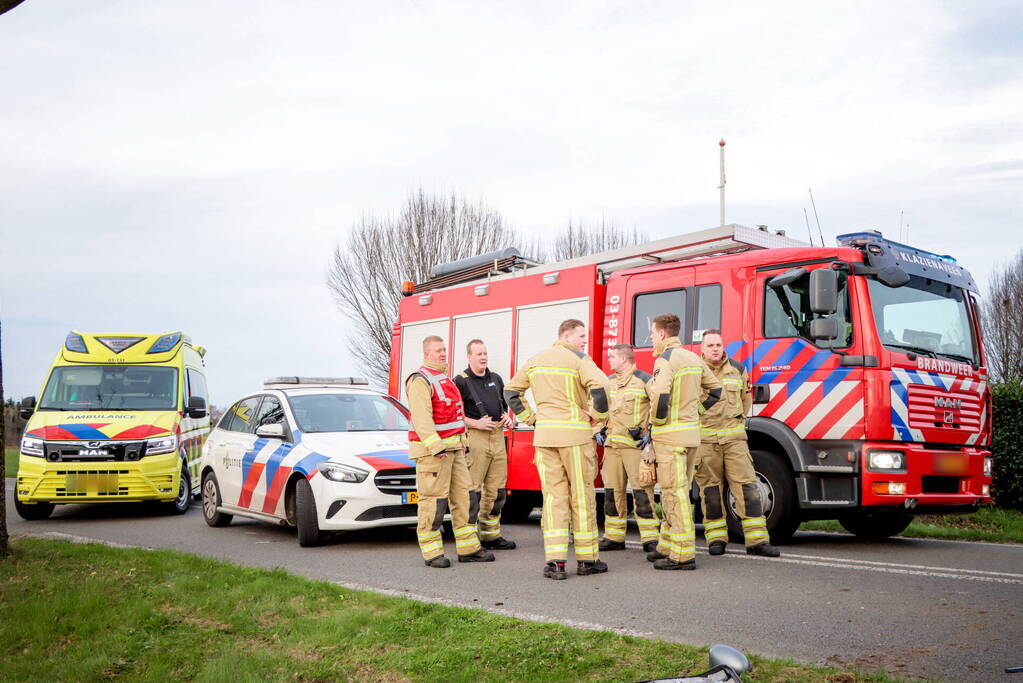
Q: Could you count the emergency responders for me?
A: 6